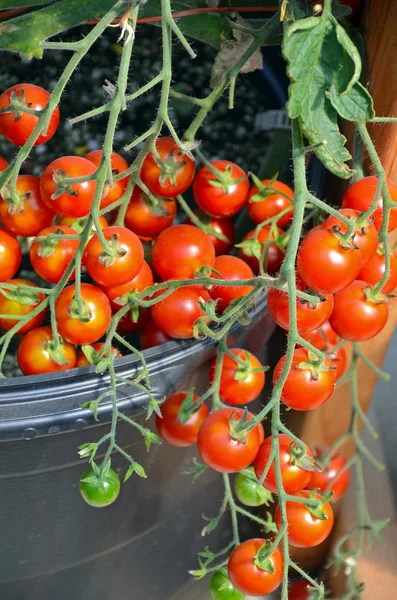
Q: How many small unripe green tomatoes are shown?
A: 3